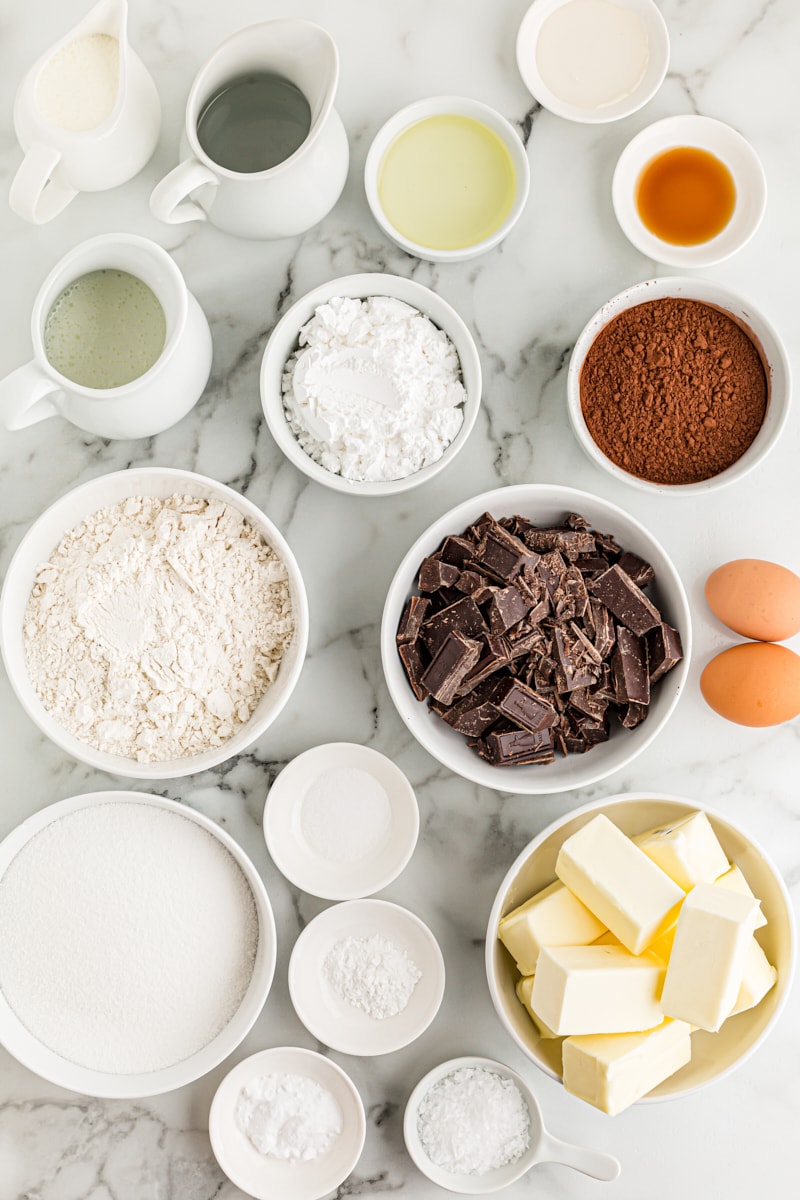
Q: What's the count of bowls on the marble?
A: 13